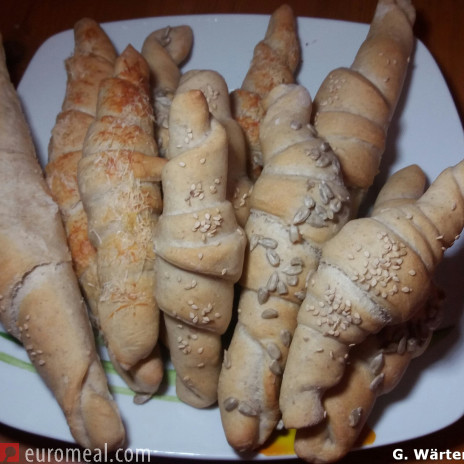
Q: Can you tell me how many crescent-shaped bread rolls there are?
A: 11